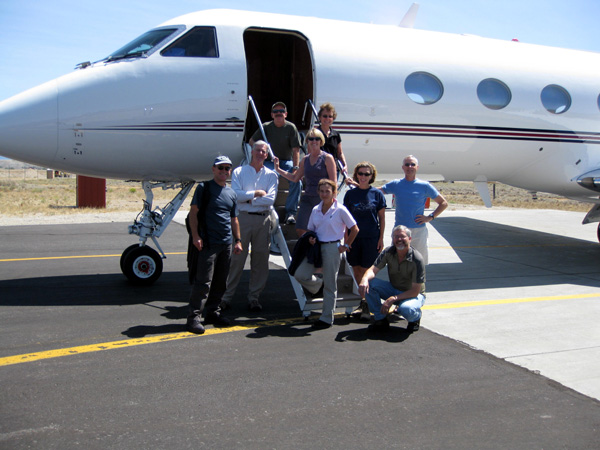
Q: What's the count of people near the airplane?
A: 9